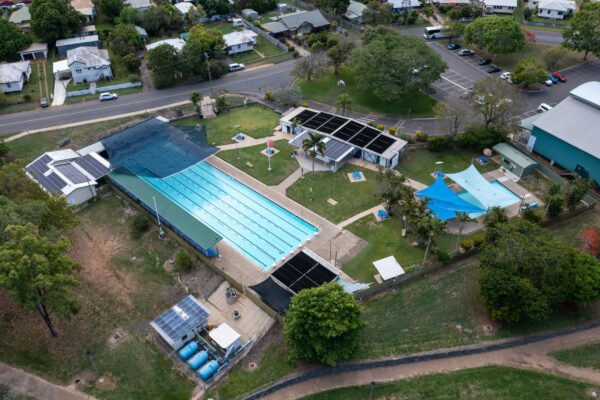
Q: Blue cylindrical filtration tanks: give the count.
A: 3